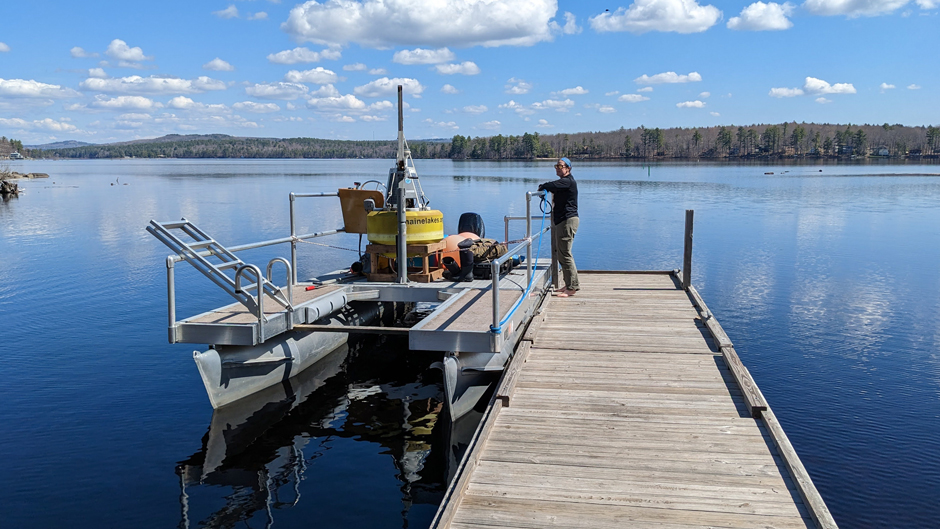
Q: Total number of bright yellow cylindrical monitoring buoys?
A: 1